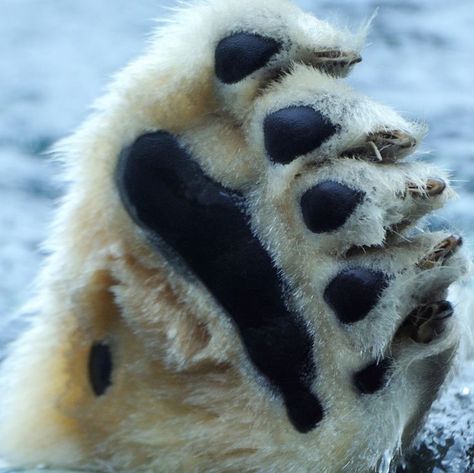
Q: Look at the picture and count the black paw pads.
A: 7